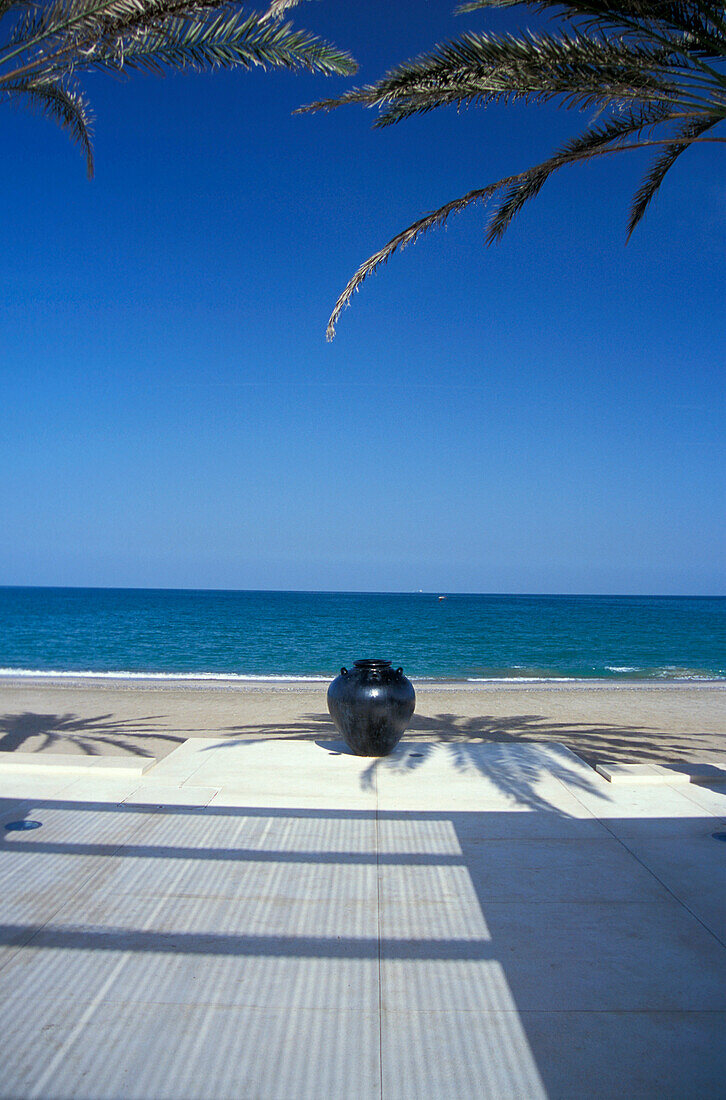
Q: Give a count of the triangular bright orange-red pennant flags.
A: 0